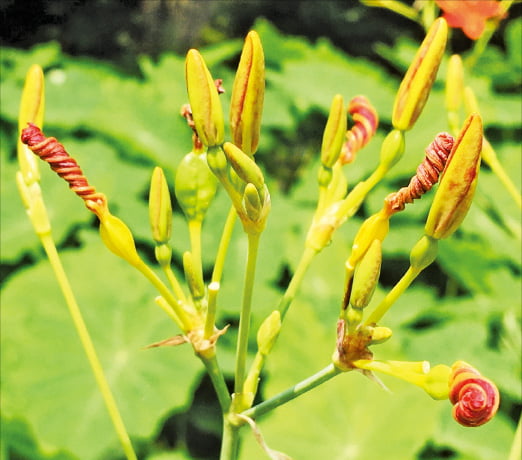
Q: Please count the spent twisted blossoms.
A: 4